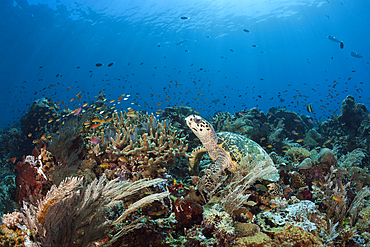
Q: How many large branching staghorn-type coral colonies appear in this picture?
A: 1